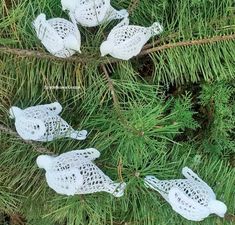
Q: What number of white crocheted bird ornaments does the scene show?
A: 6